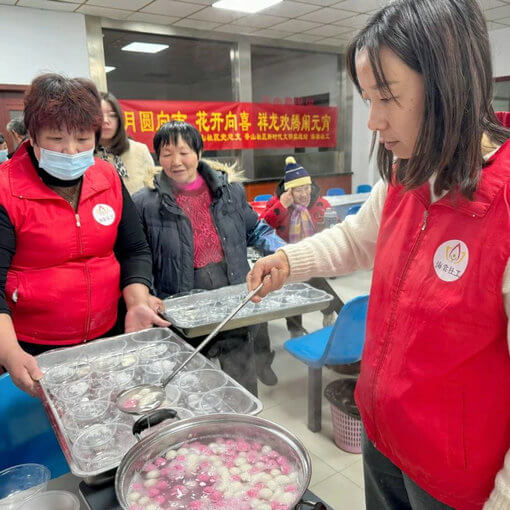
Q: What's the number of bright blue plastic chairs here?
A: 6